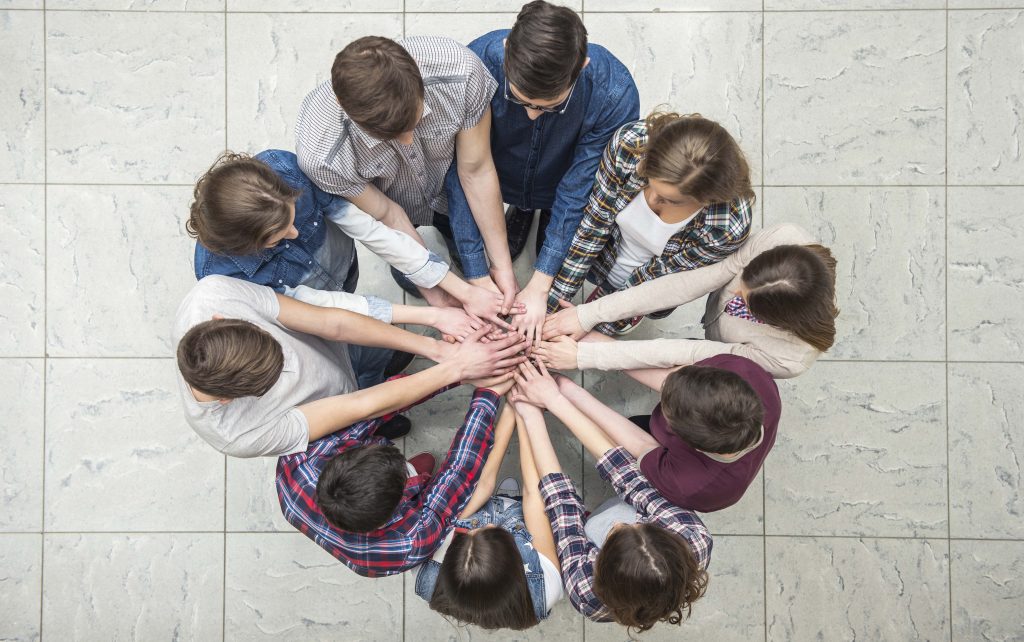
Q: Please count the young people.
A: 10